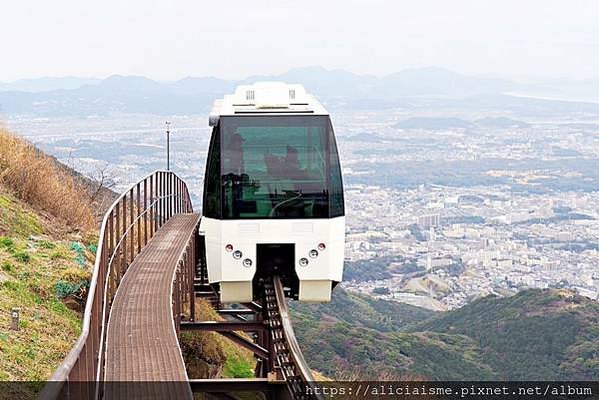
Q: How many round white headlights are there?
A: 4